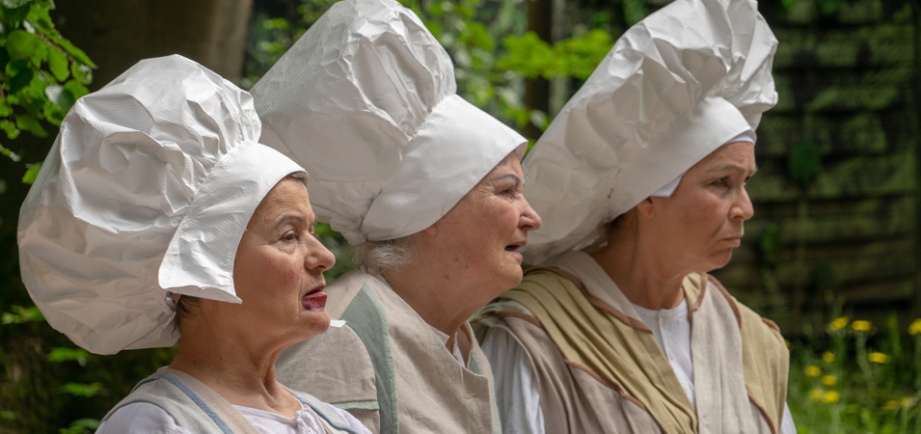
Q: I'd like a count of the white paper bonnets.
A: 3